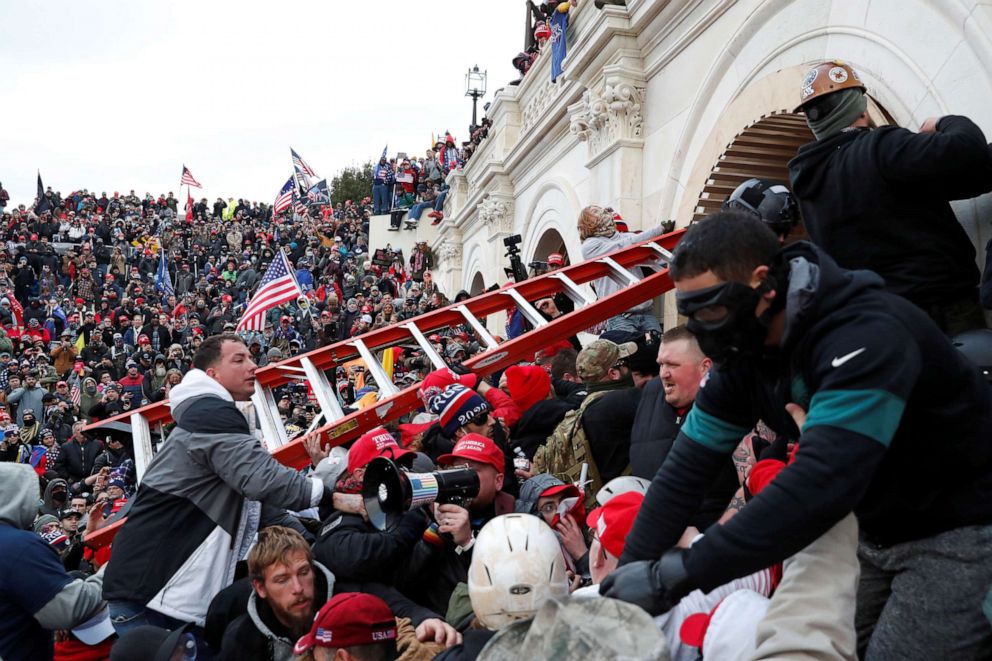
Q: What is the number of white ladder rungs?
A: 10